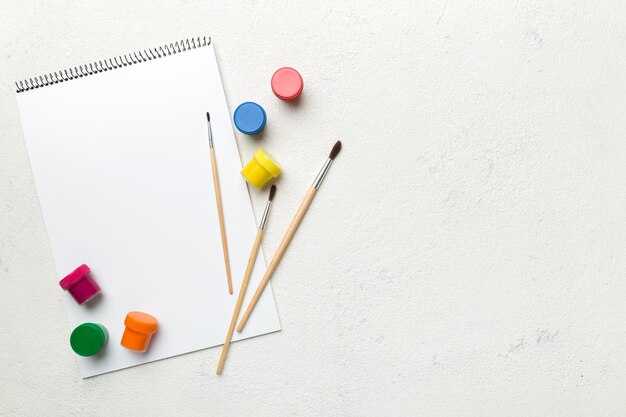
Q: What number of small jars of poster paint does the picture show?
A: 6